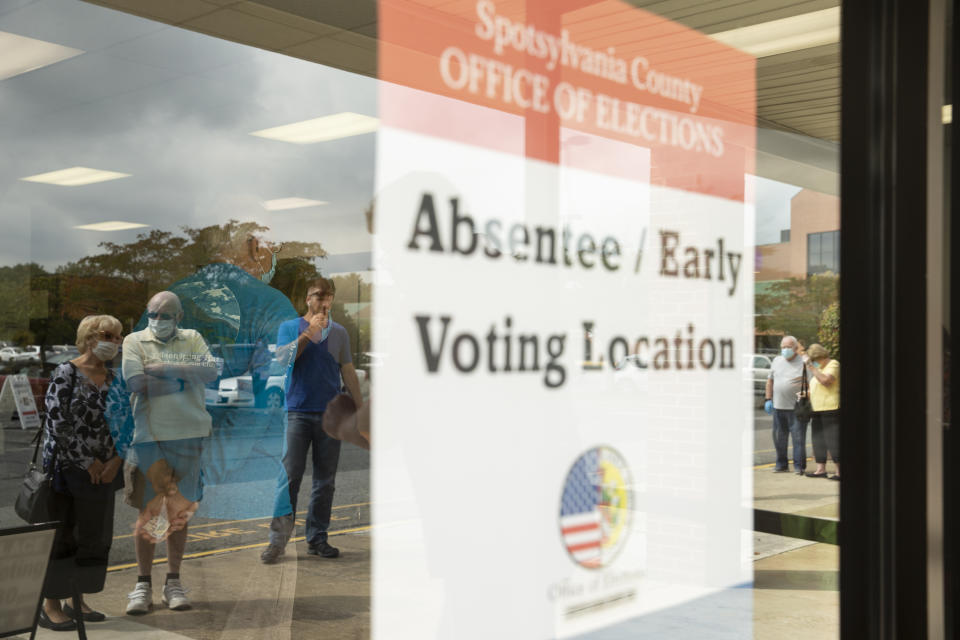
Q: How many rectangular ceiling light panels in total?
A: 6